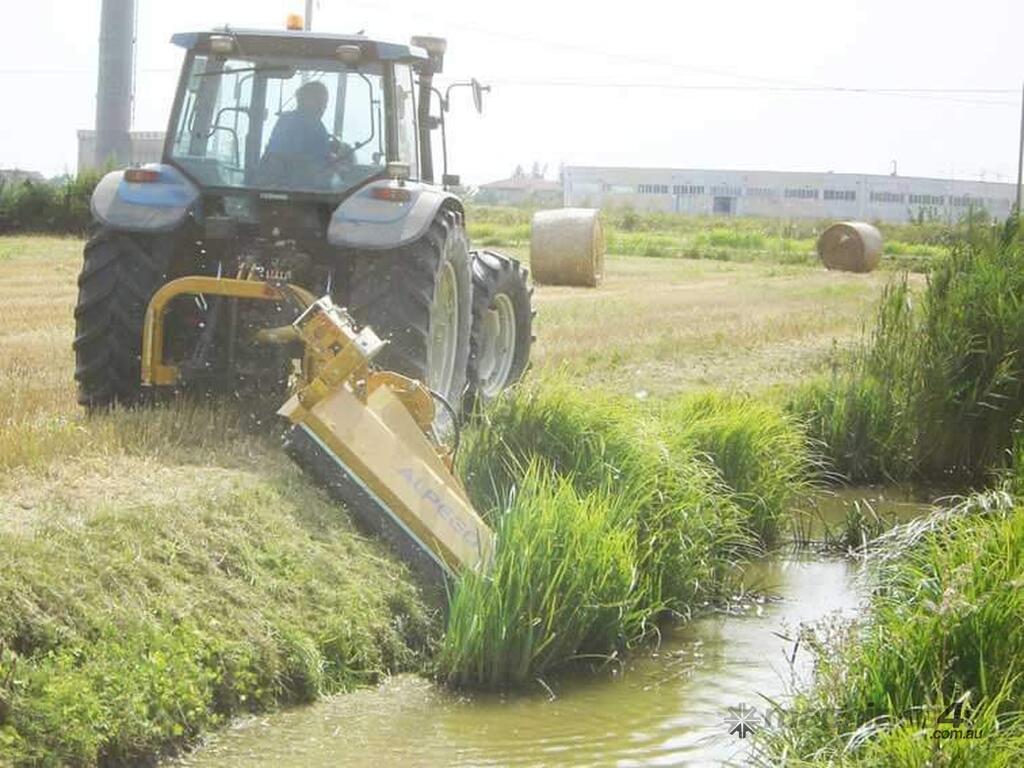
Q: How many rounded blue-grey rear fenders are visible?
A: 2